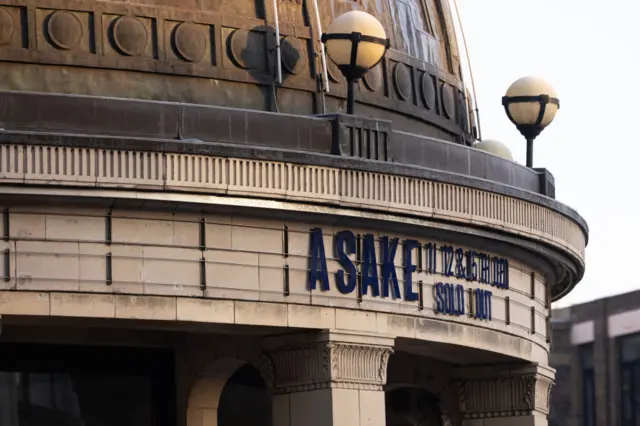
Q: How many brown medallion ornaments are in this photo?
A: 11